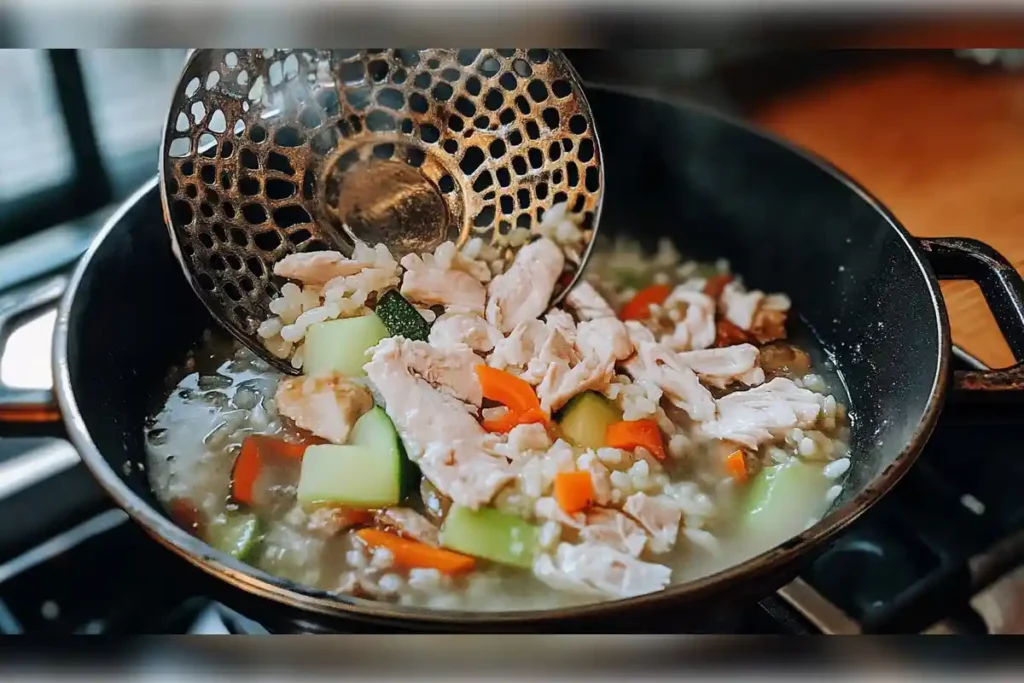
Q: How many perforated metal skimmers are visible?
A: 1